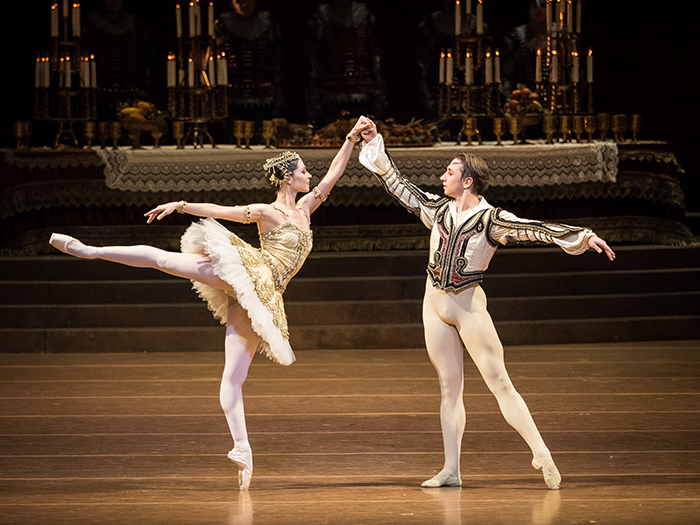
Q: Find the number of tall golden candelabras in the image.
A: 4